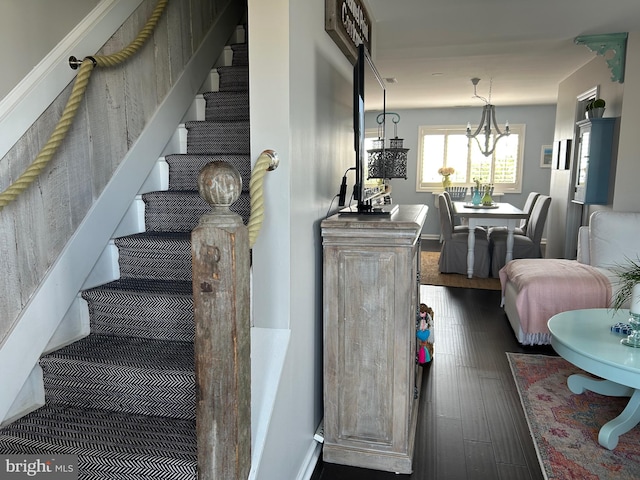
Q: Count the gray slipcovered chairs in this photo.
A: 4